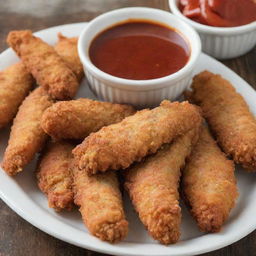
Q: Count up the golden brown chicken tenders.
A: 11